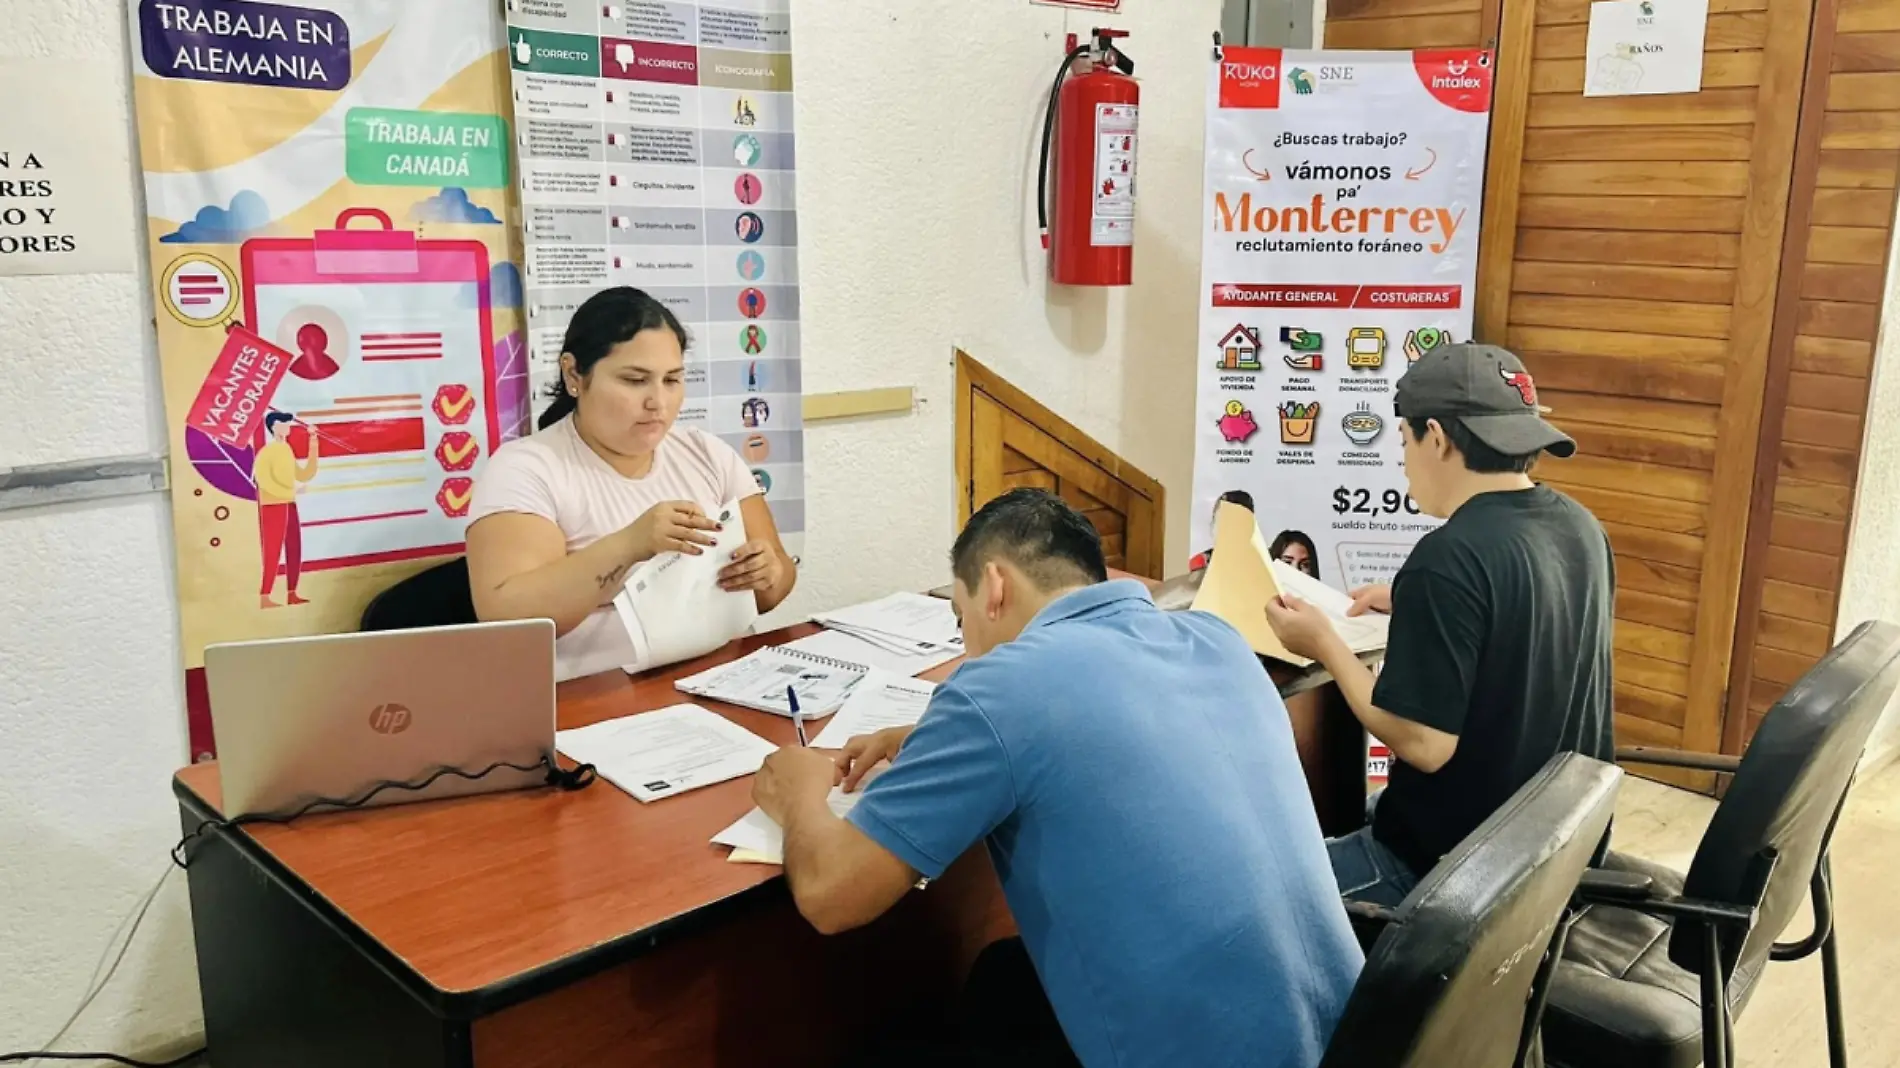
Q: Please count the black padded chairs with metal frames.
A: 2